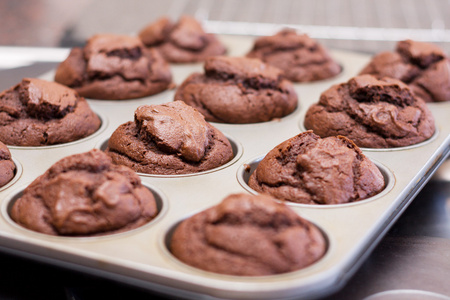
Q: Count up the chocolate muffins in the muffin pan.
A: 12